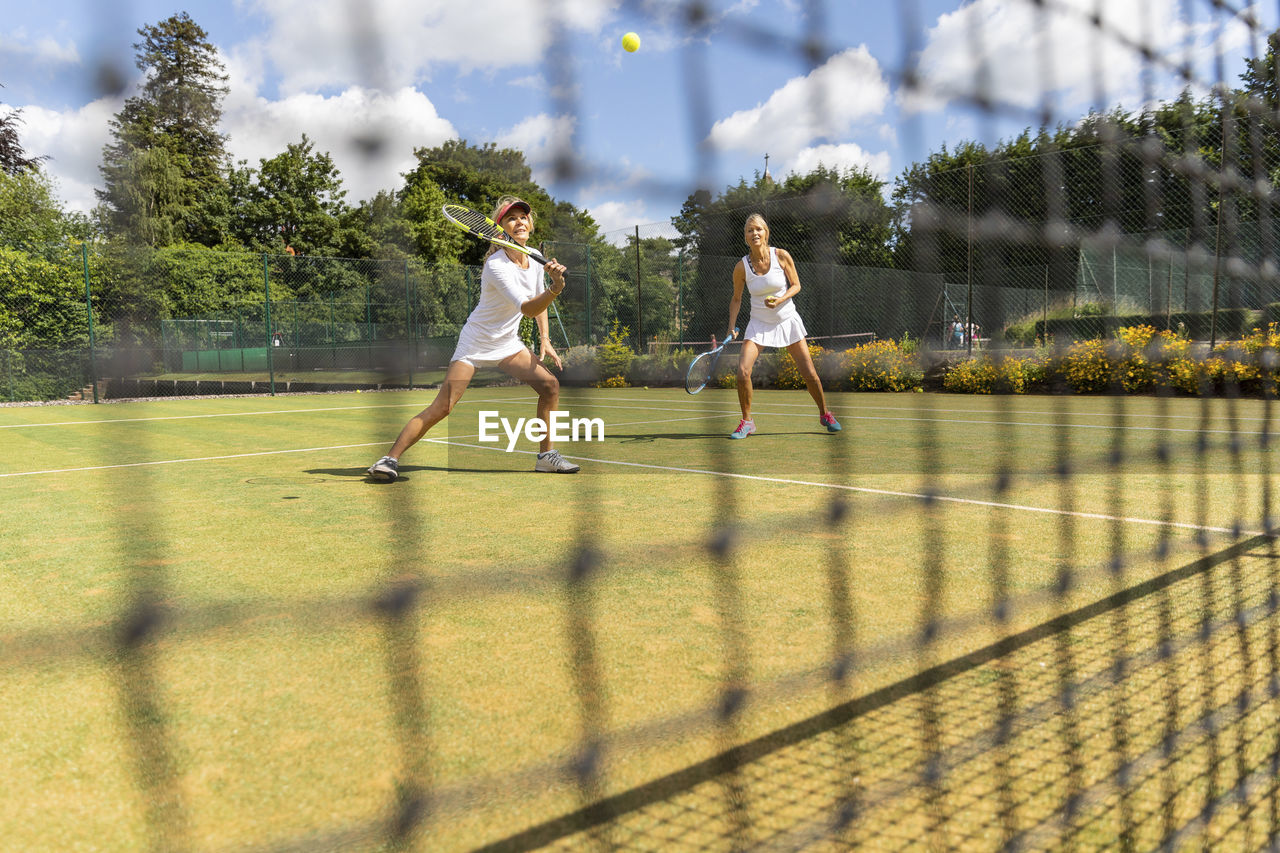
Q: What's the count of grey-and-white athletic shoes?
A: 2